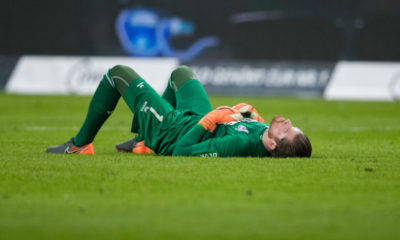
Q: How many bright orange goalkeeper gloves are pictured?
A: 2